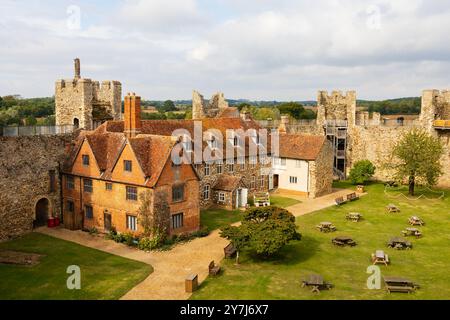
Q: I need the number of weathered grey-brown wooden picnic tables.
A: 10